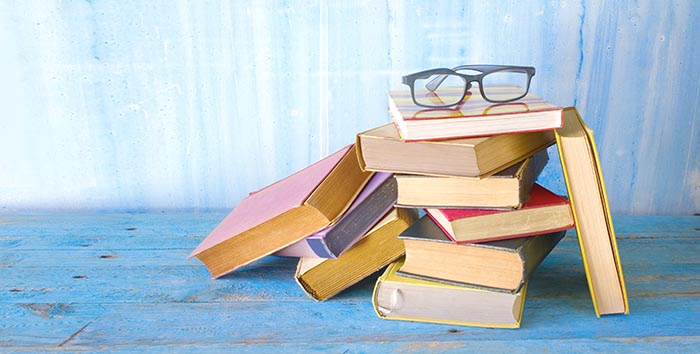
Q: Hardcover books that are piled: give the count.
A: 10